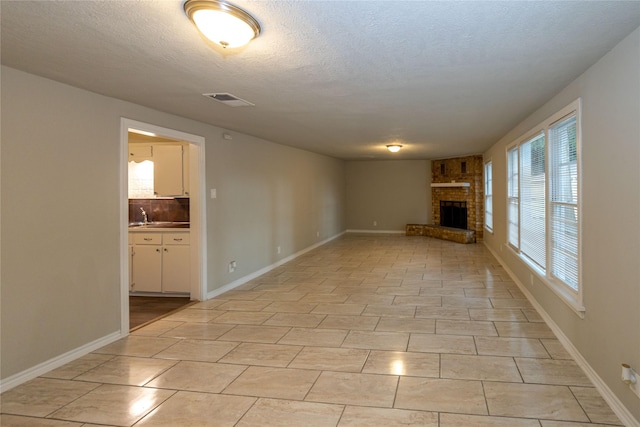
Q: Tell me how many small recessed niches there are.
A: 2